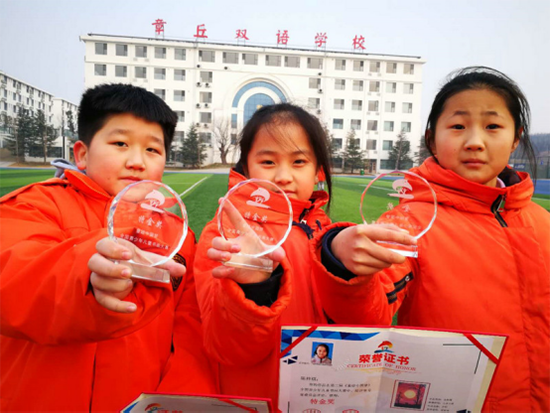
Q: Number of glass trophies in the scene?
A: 3